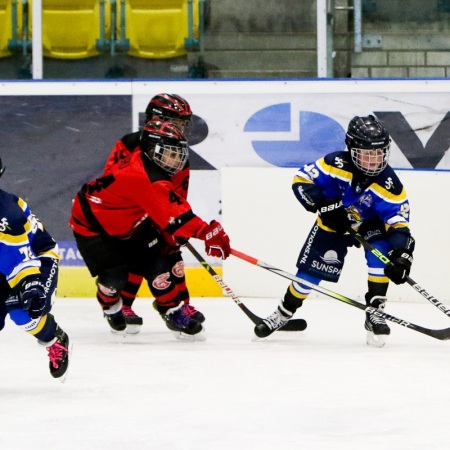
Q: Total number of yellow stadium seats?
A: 3